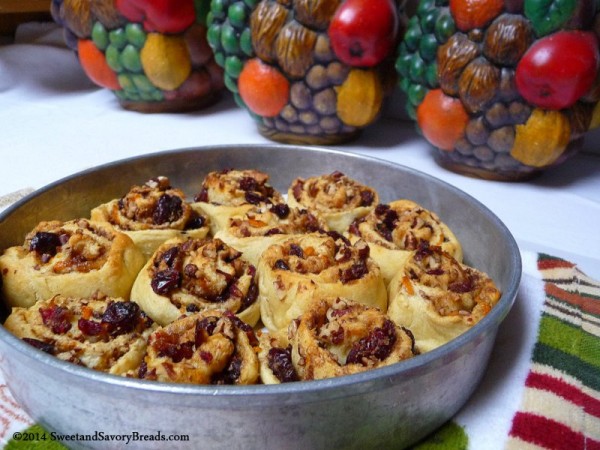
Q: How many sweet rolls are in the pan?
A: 12